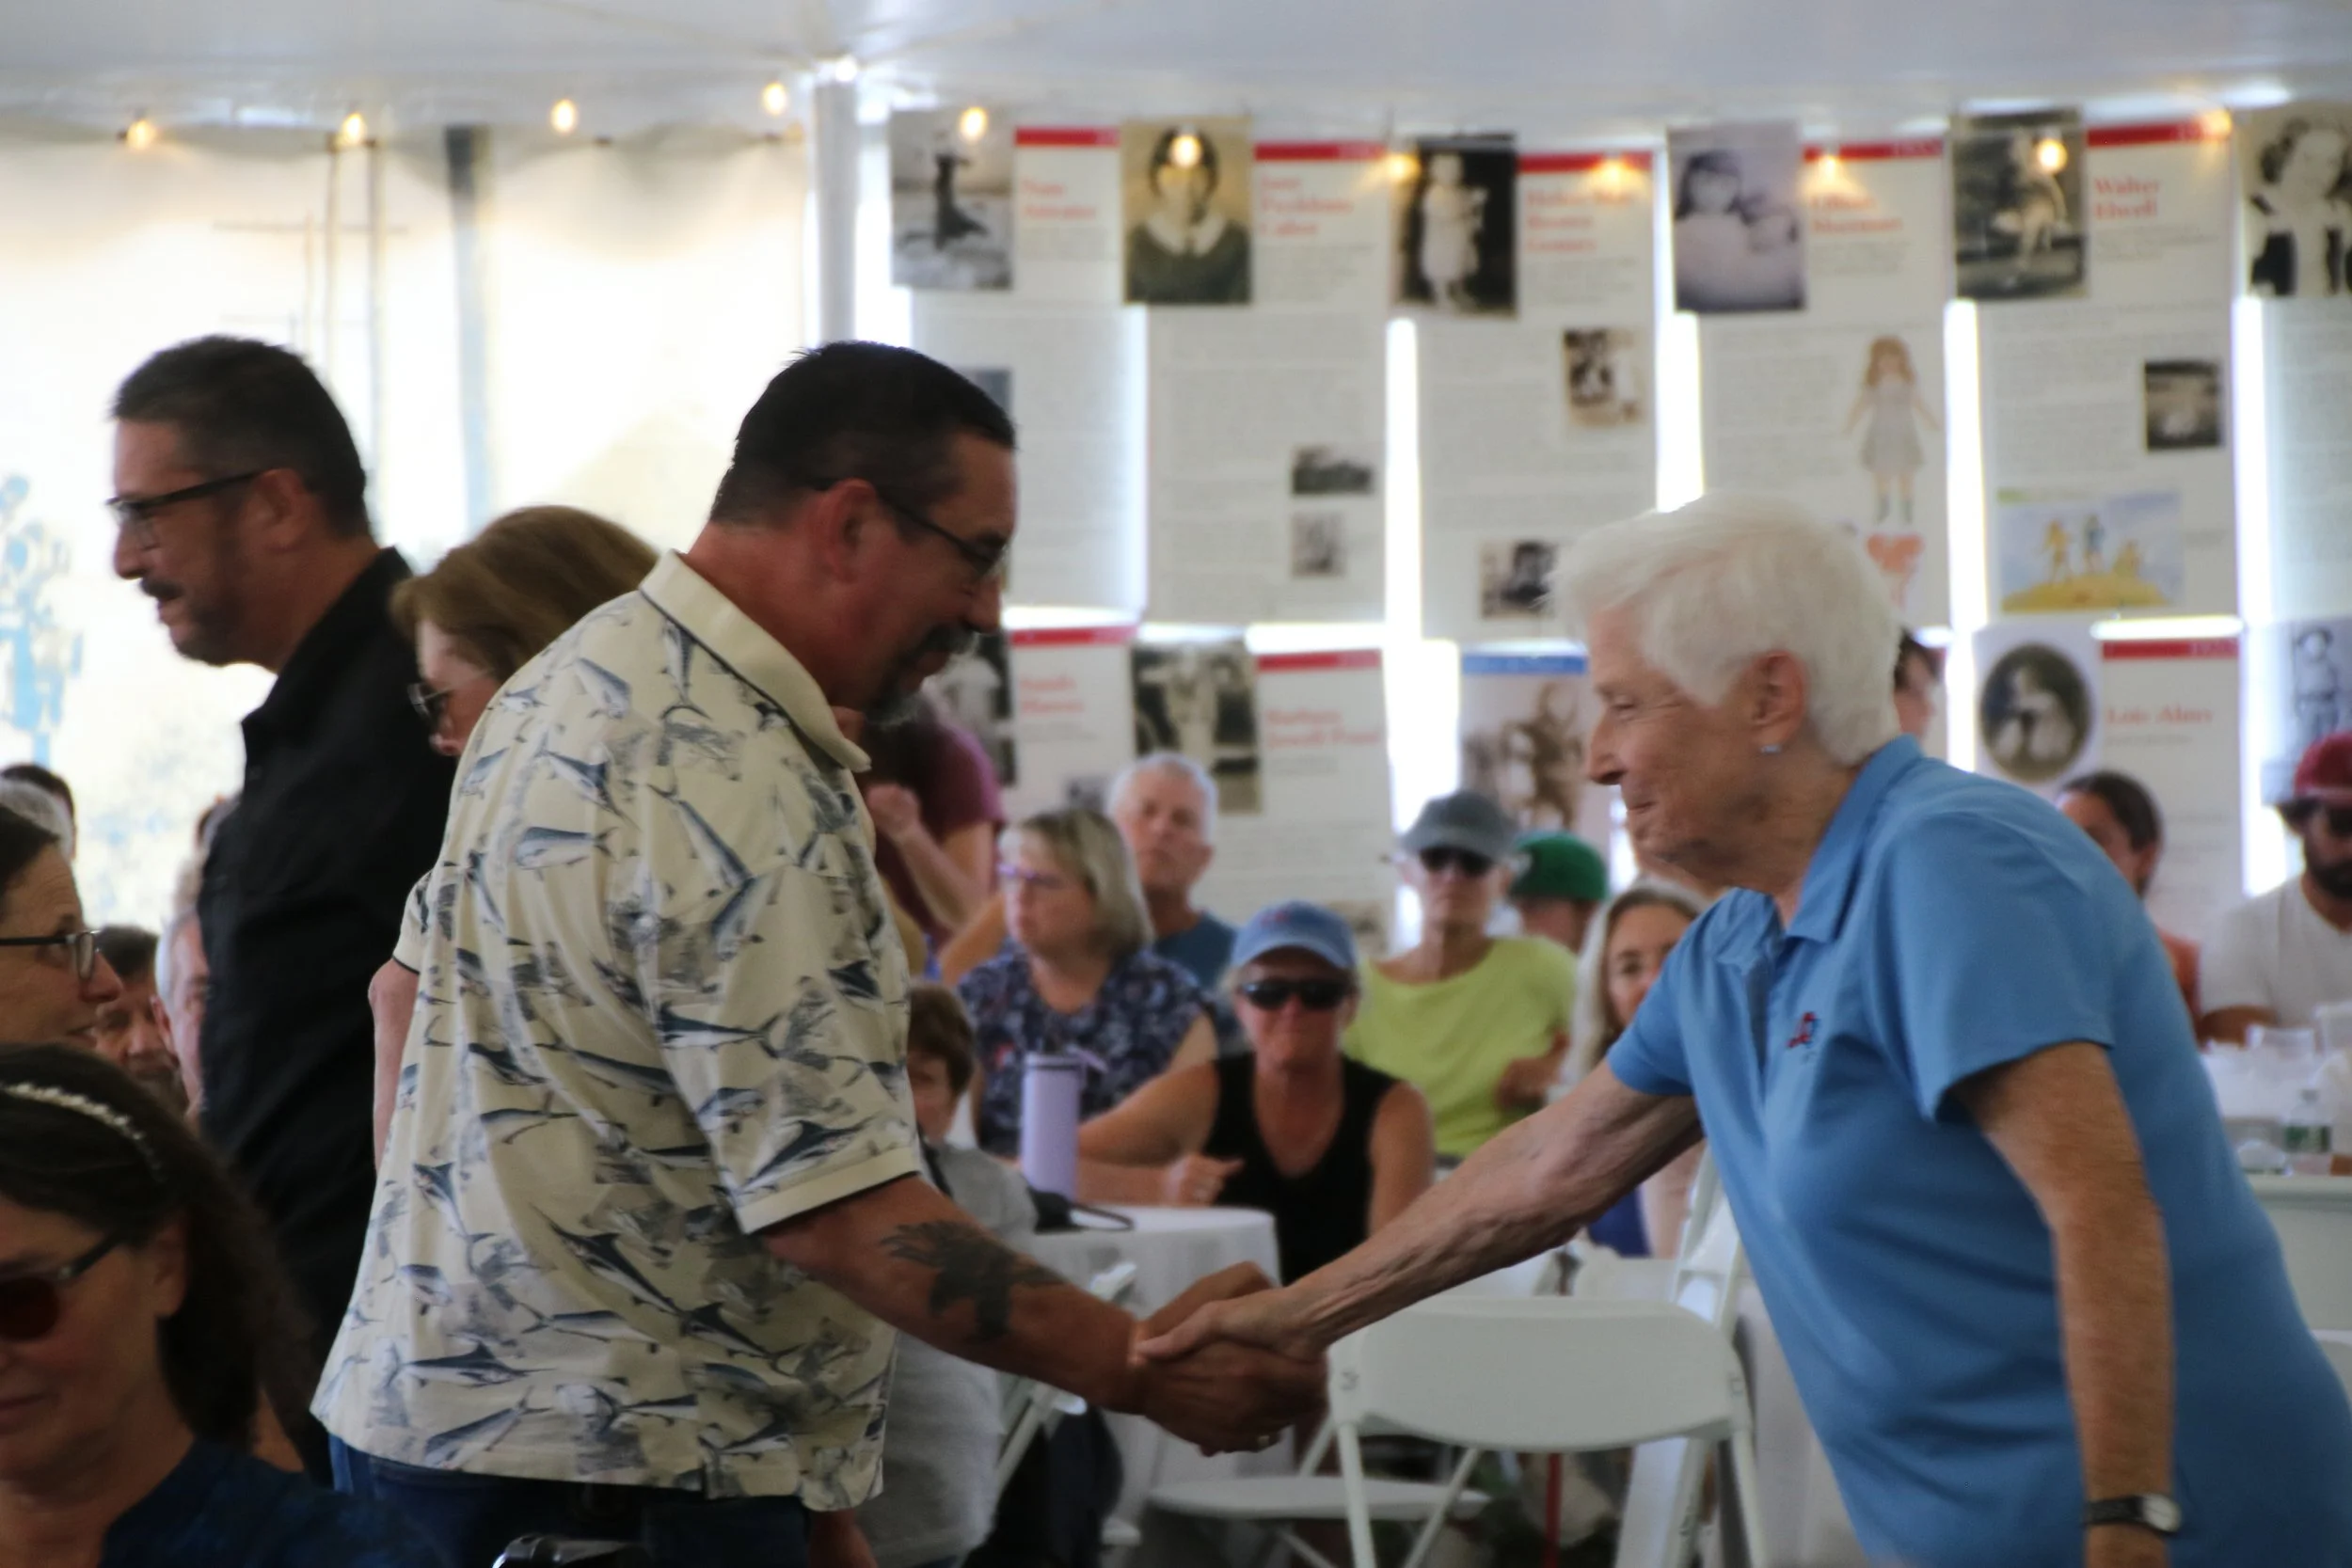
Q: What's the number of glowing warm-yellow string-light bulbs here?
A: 11